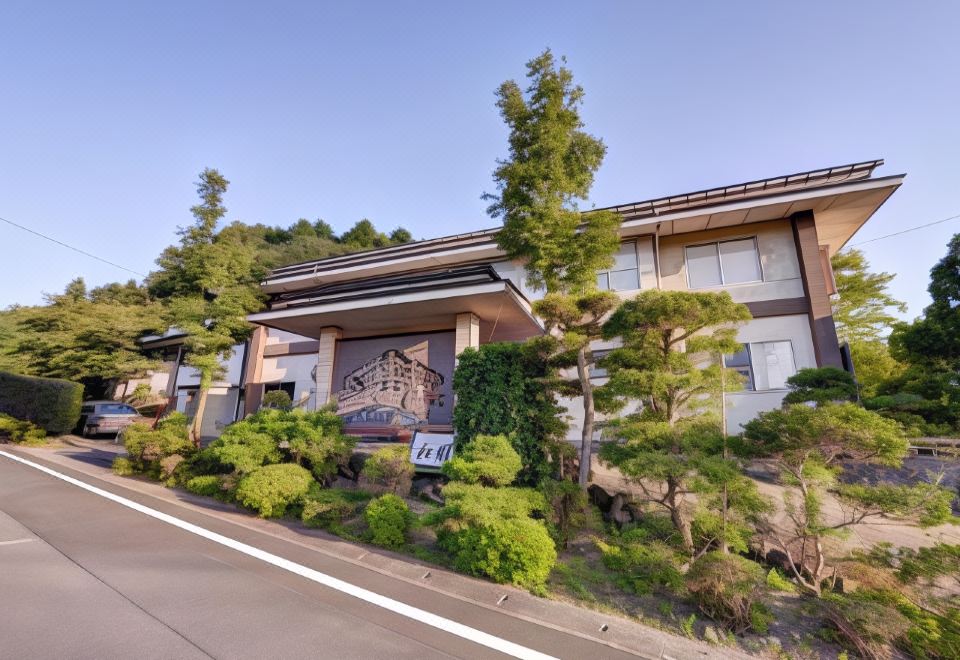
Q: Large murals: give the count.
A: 1